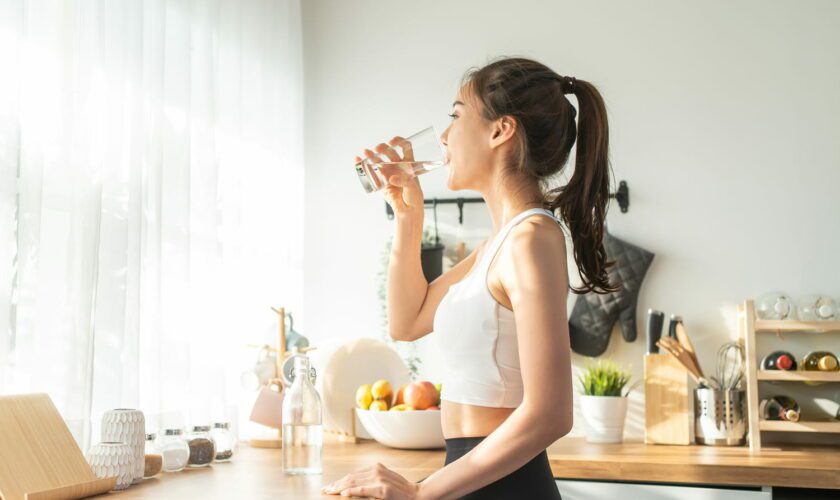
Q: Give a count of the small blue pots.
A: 0